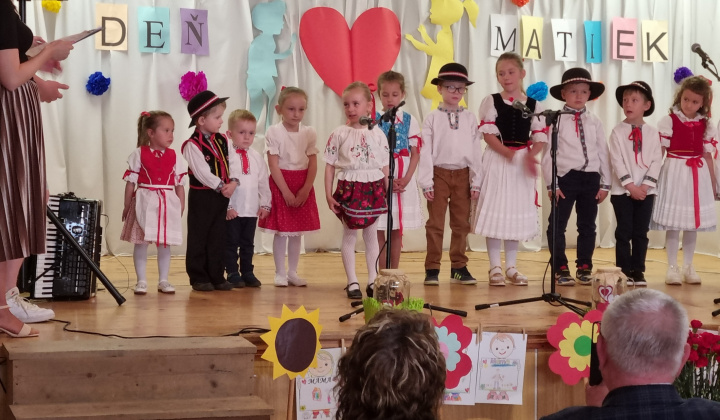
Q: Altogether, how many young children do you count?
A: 11